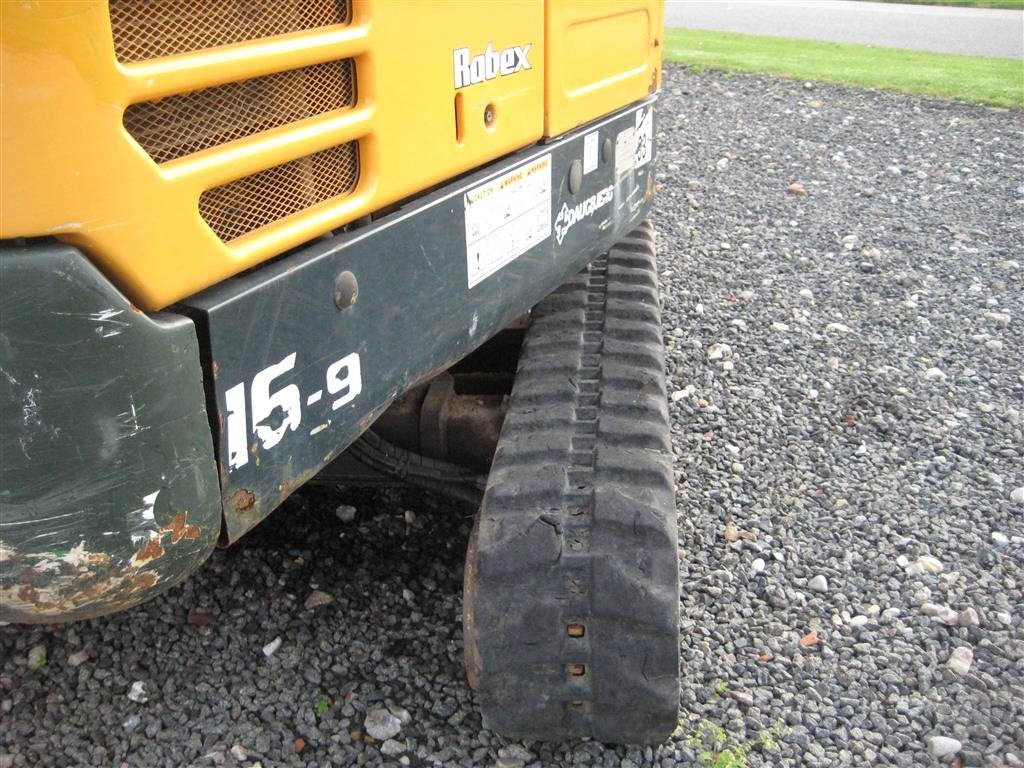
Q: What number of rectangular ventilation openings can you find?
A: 3